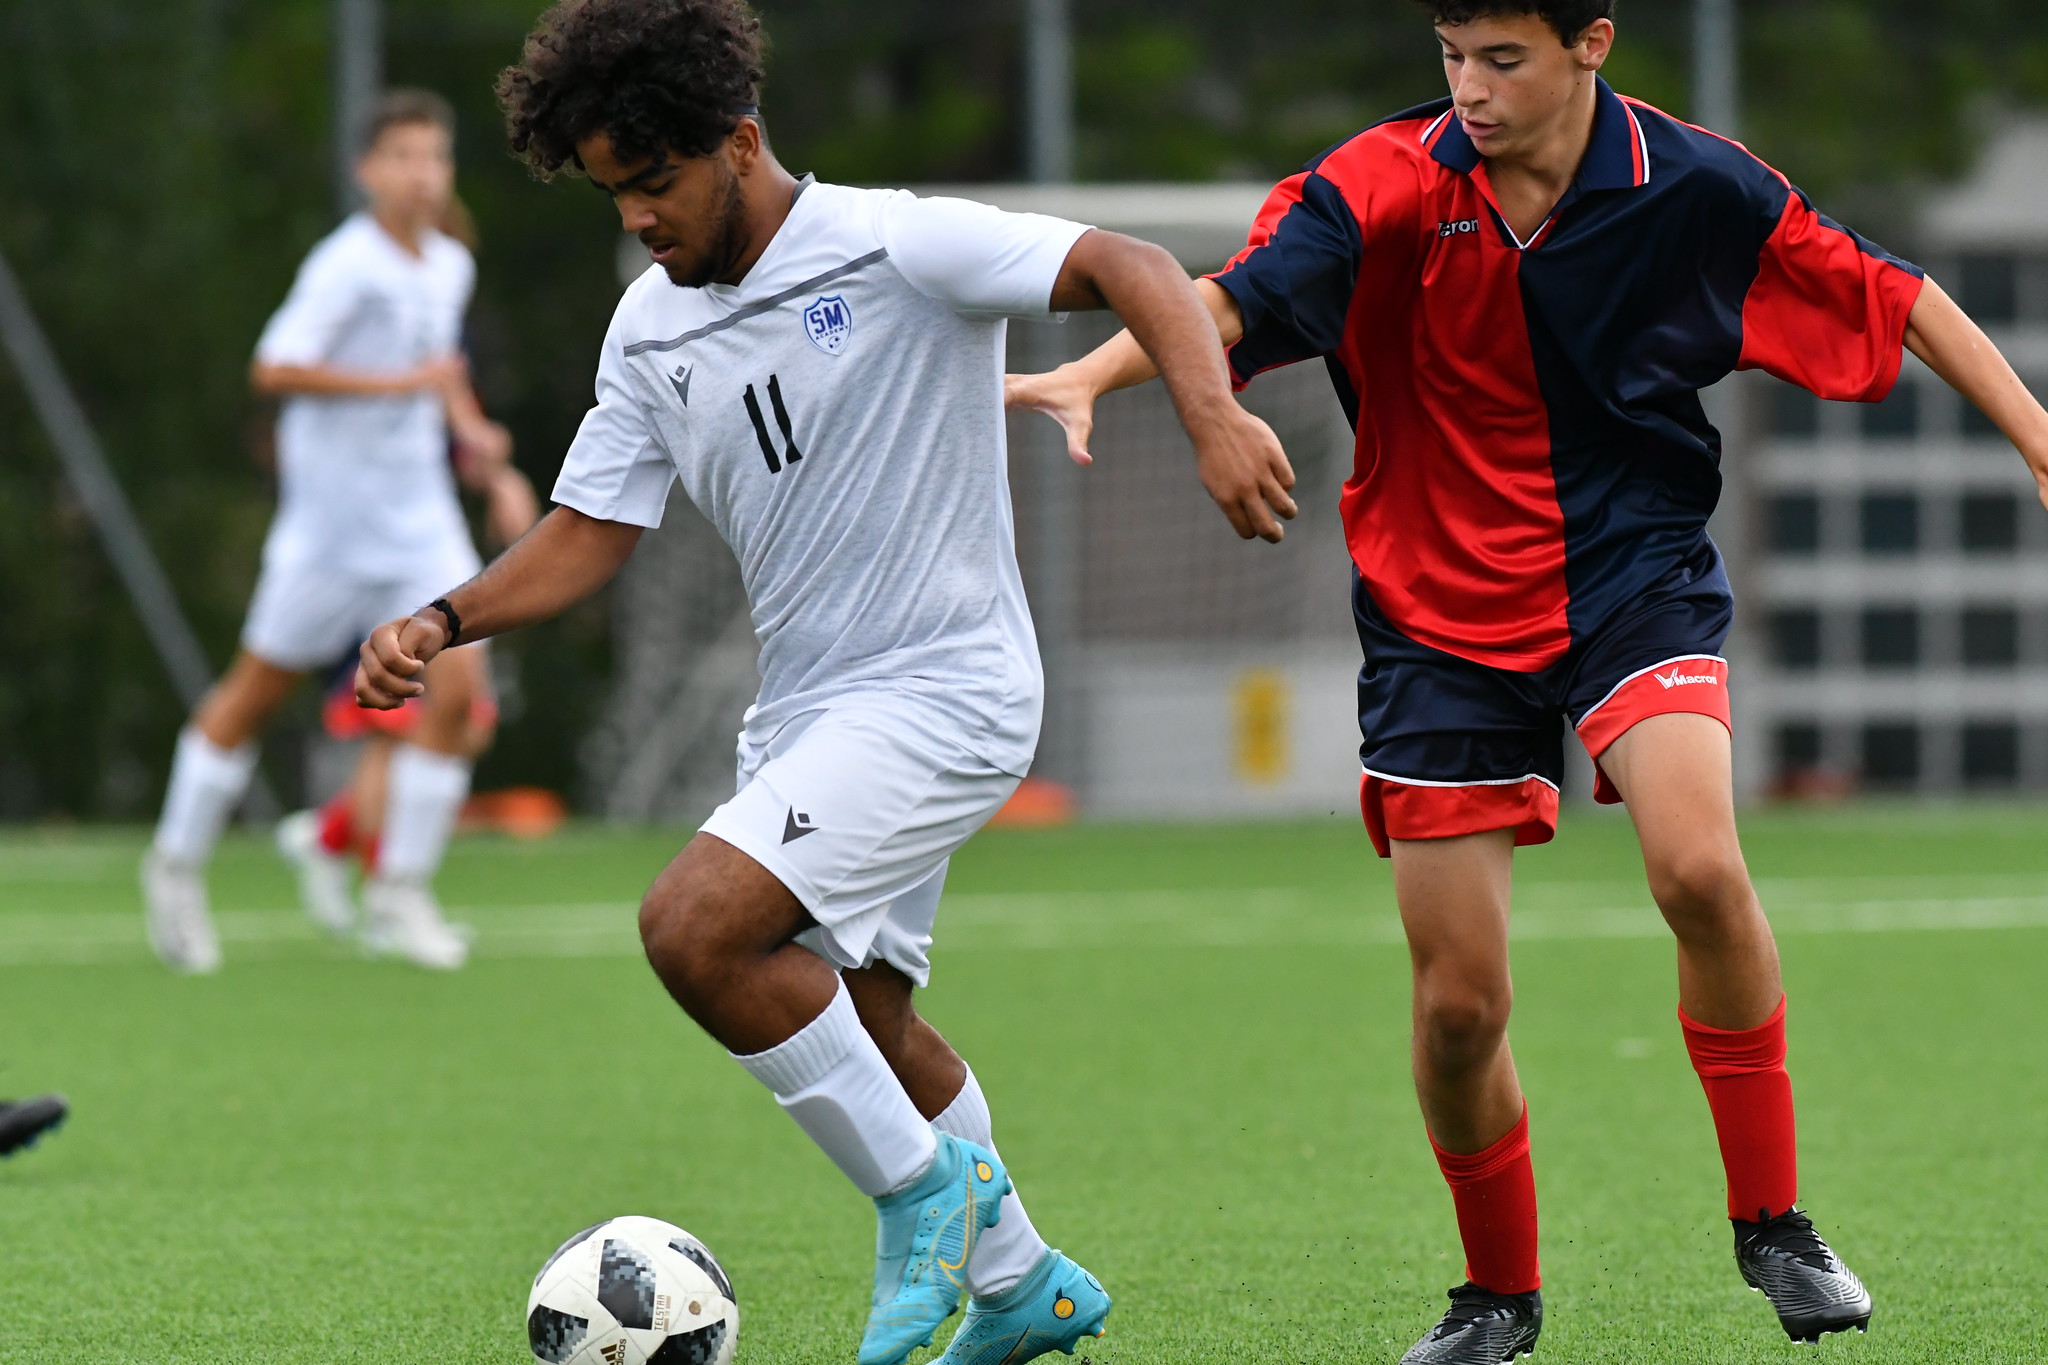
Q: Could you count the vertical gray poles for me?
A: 3